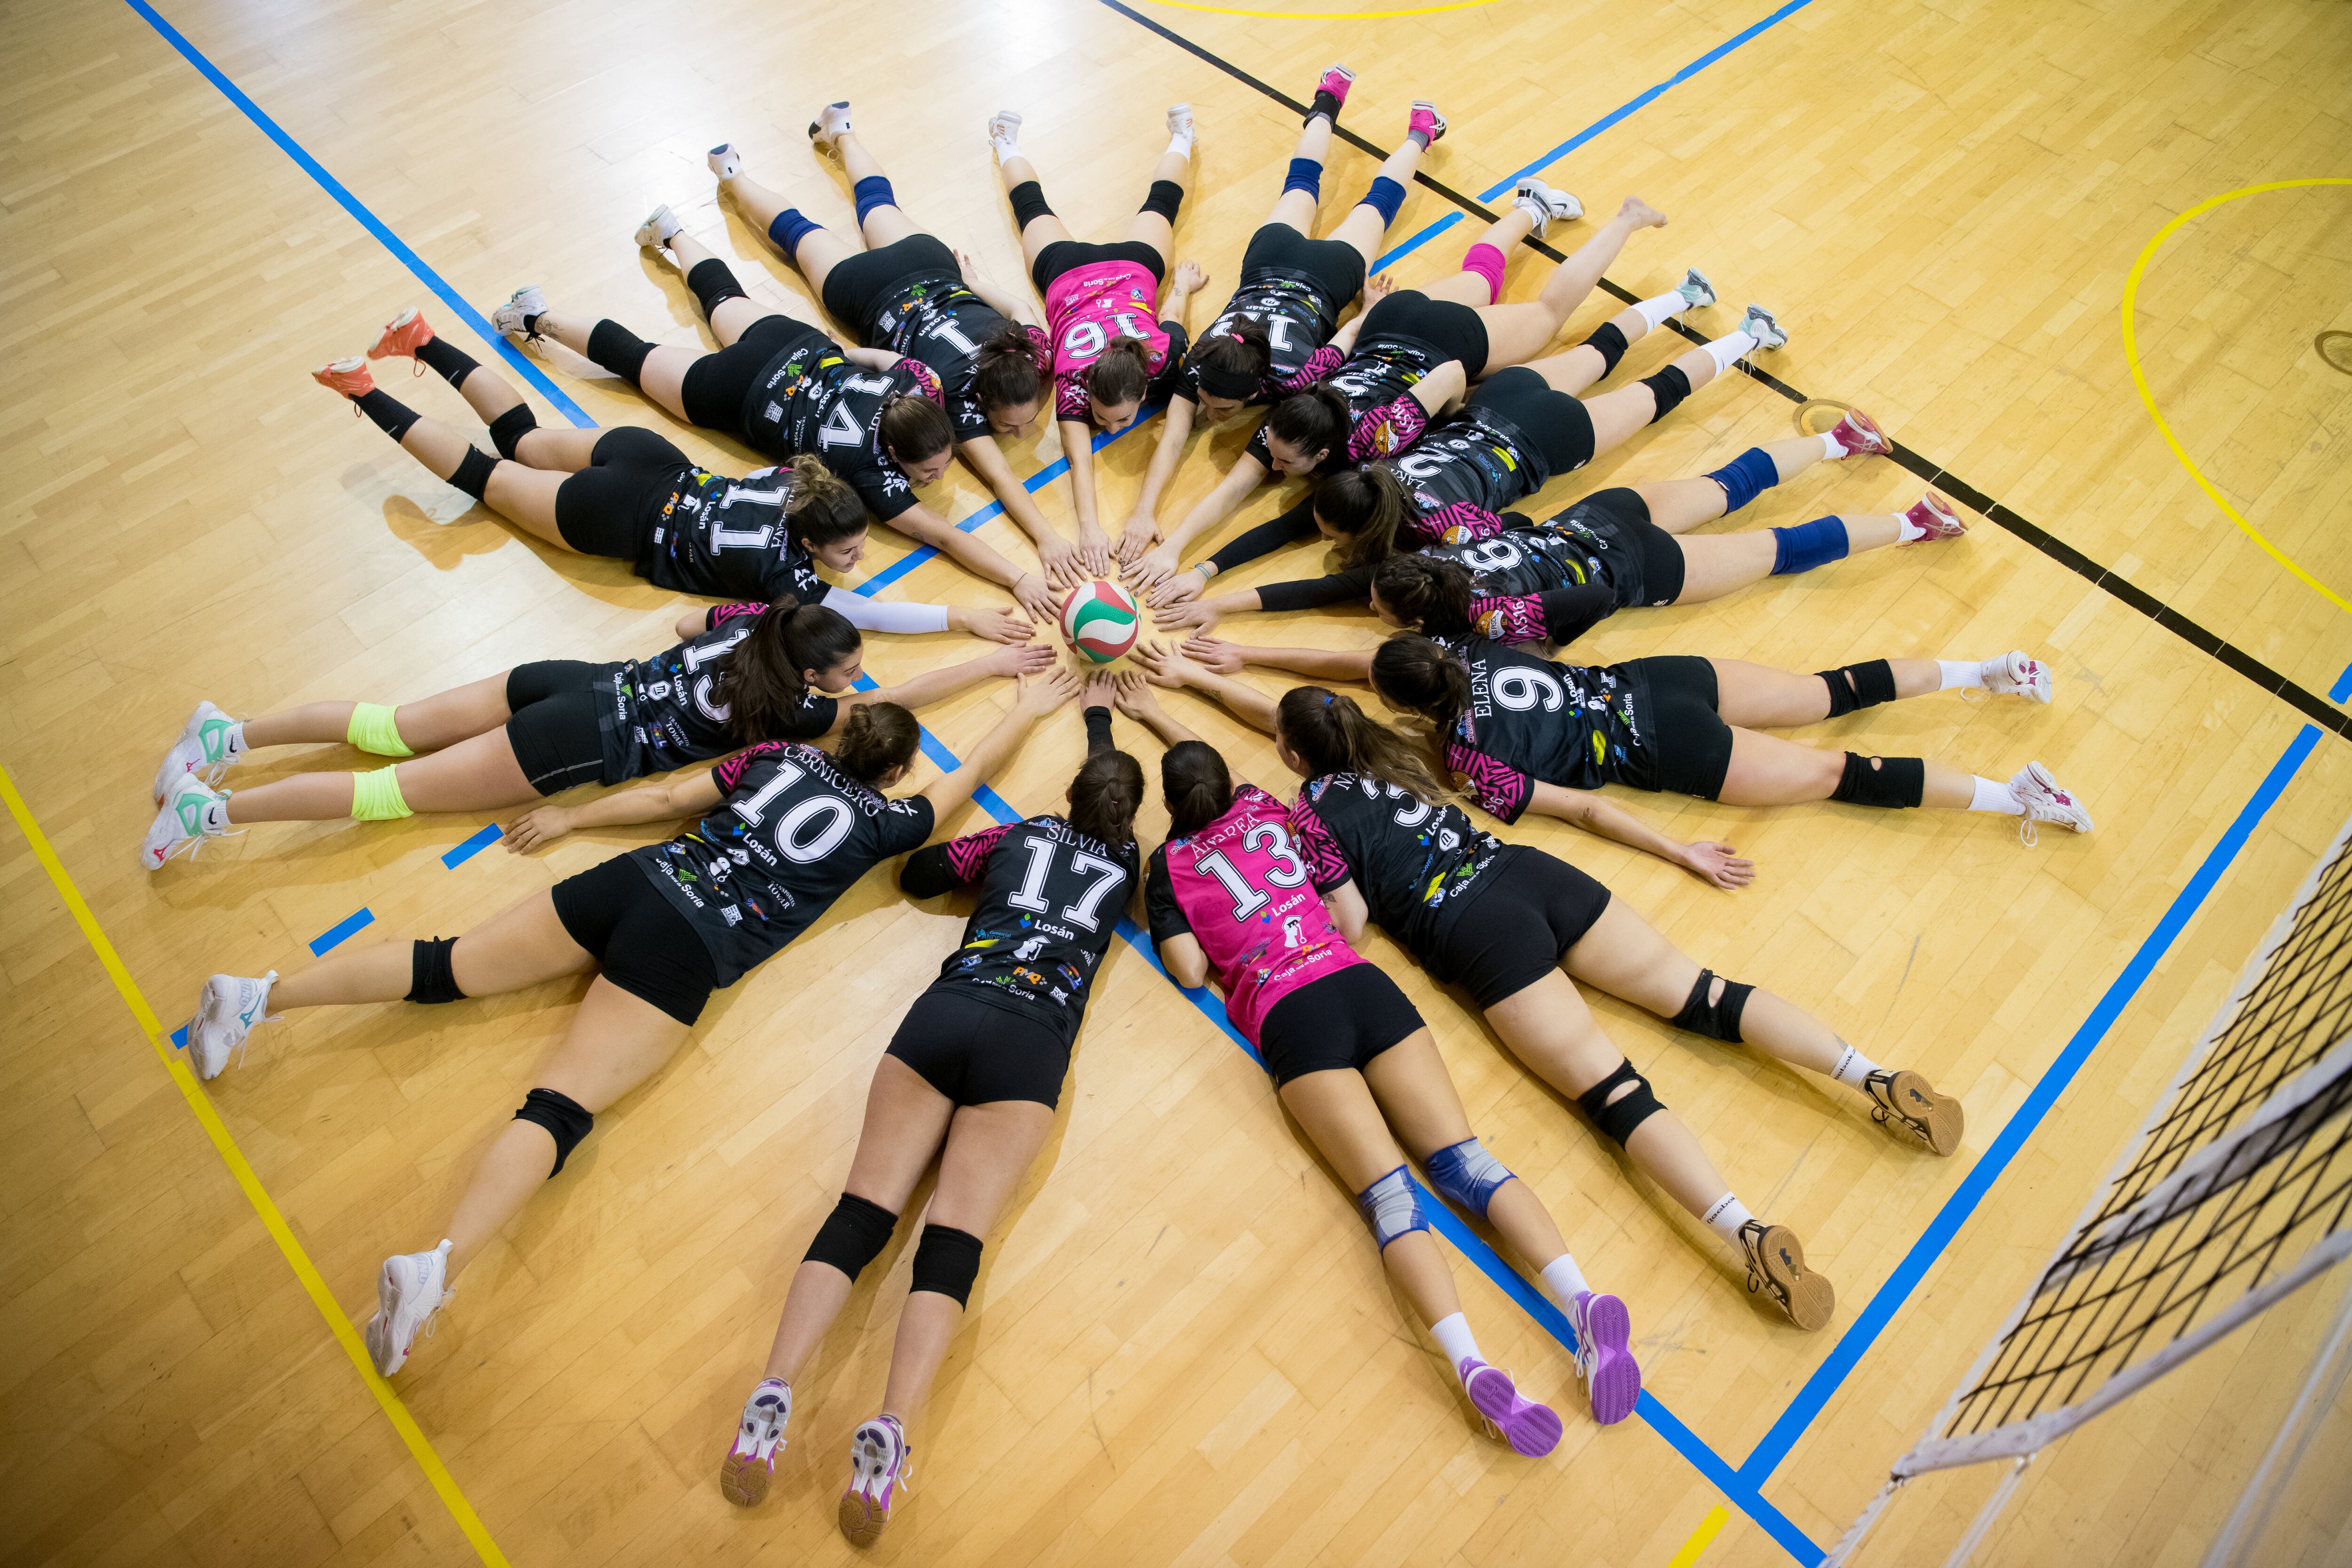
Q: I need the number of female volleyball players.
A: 14